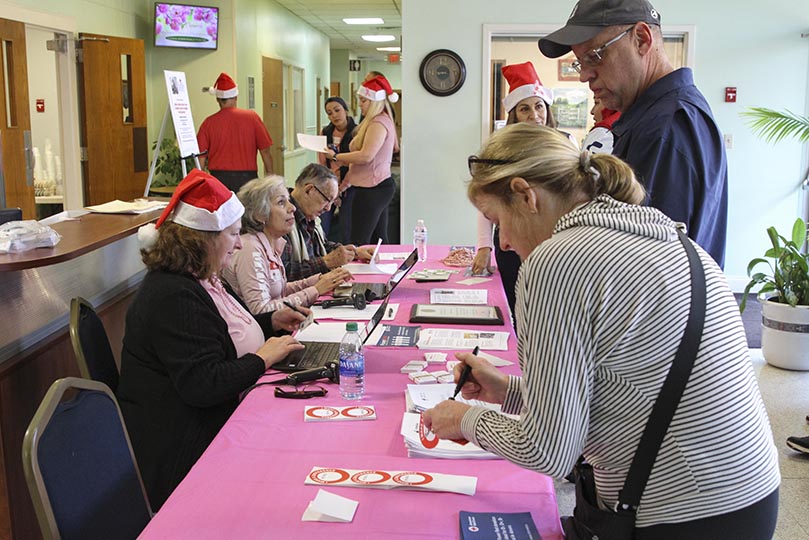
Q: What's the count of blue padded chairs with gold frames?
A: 2